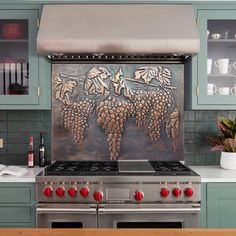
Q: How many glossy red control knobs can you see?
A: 9